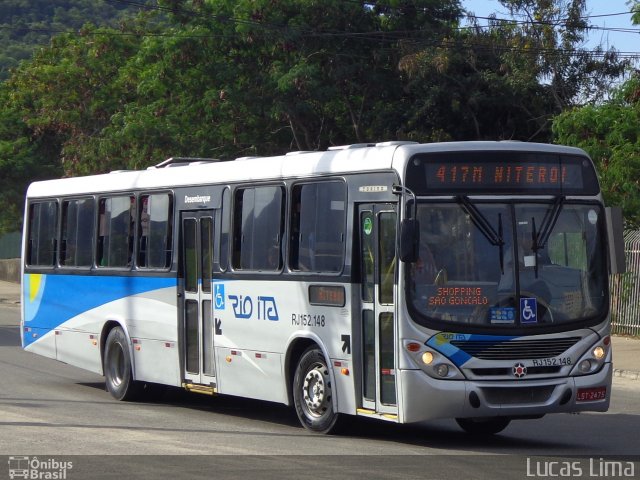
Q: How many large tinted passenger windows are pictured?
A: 6